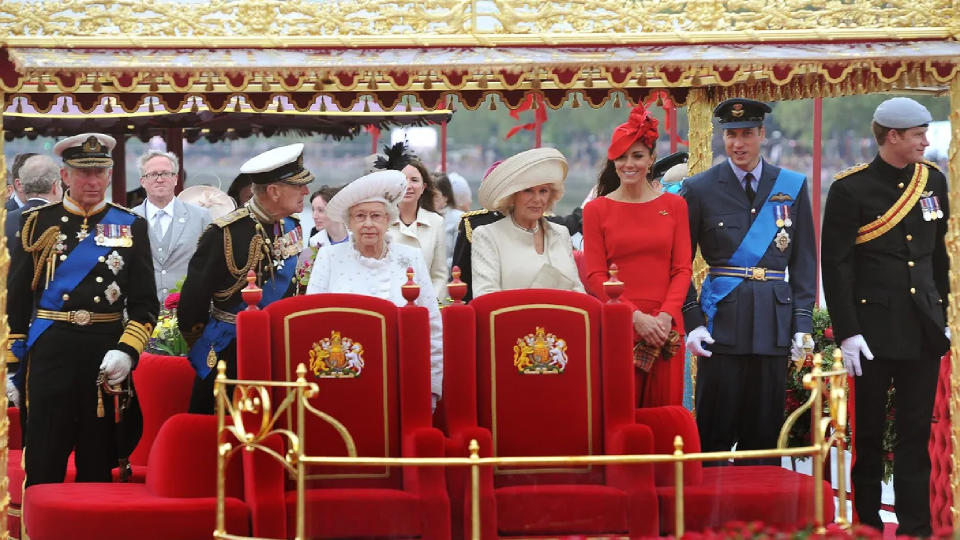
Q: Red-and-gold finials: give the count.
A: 4